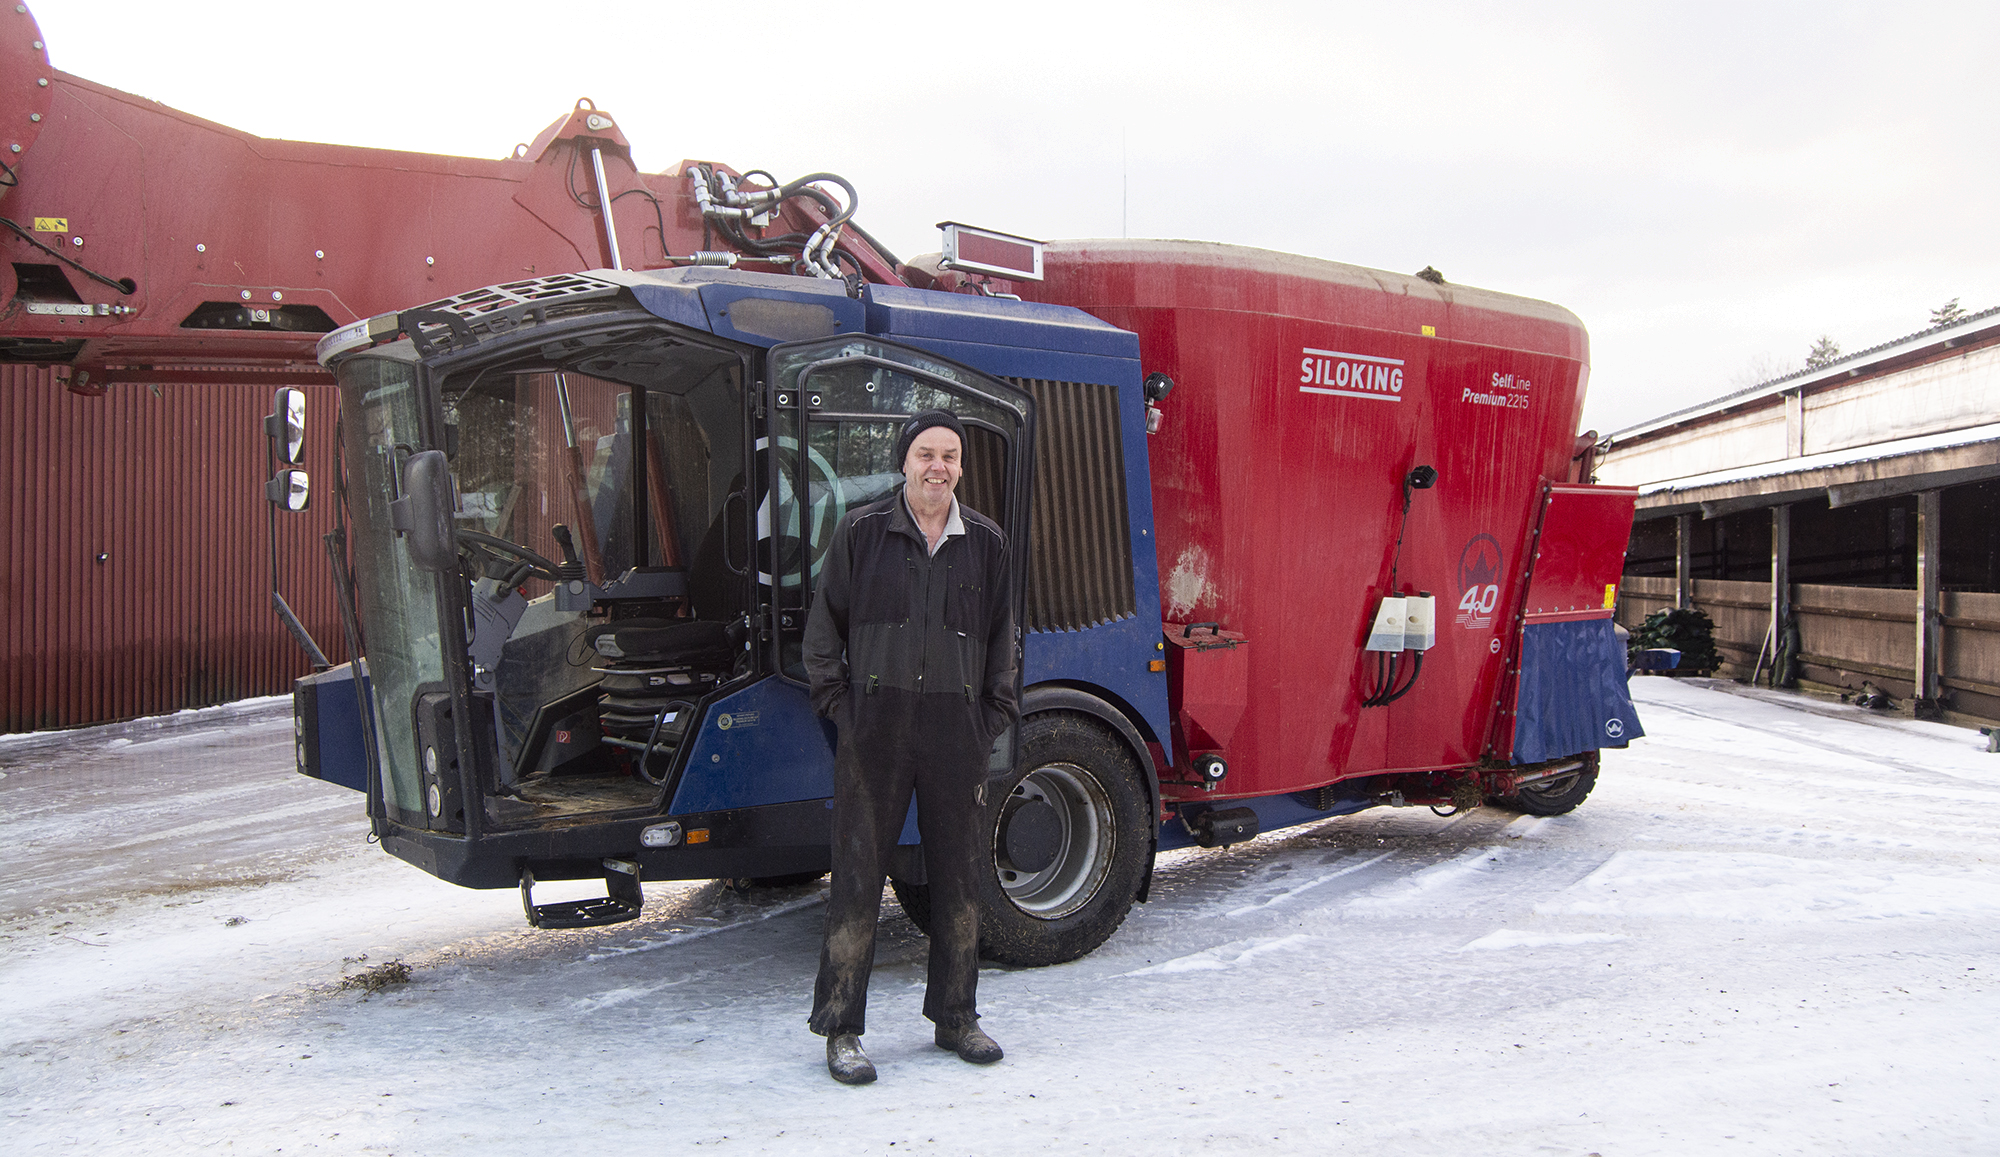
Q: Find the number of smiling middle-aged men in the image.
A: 1